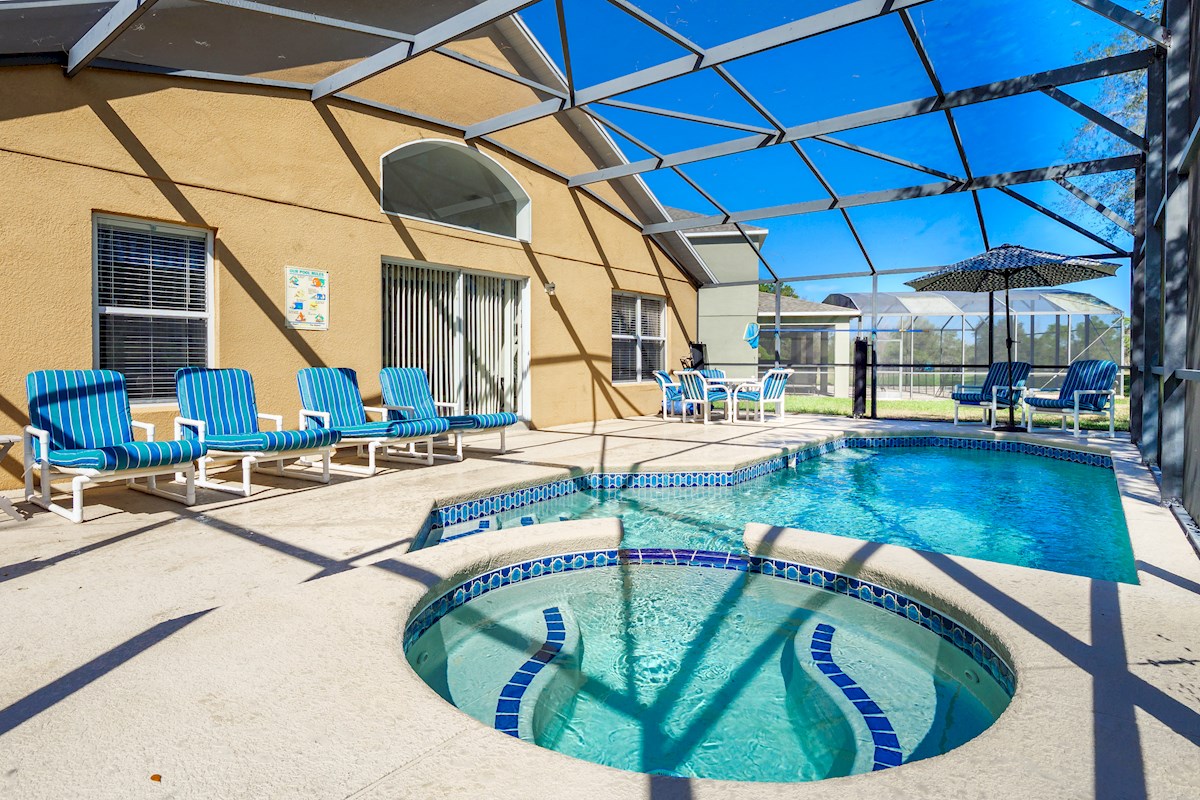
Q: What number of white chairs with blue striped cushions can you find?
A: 10